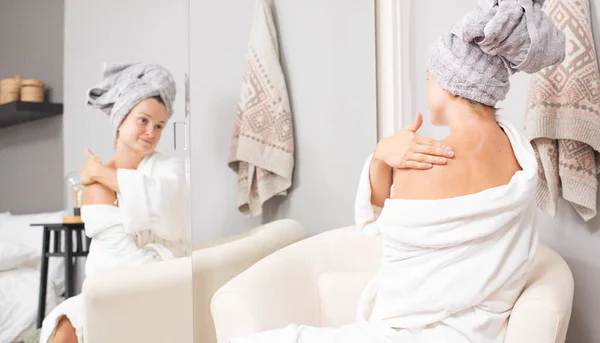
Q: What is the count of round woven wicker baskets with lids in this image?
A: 2